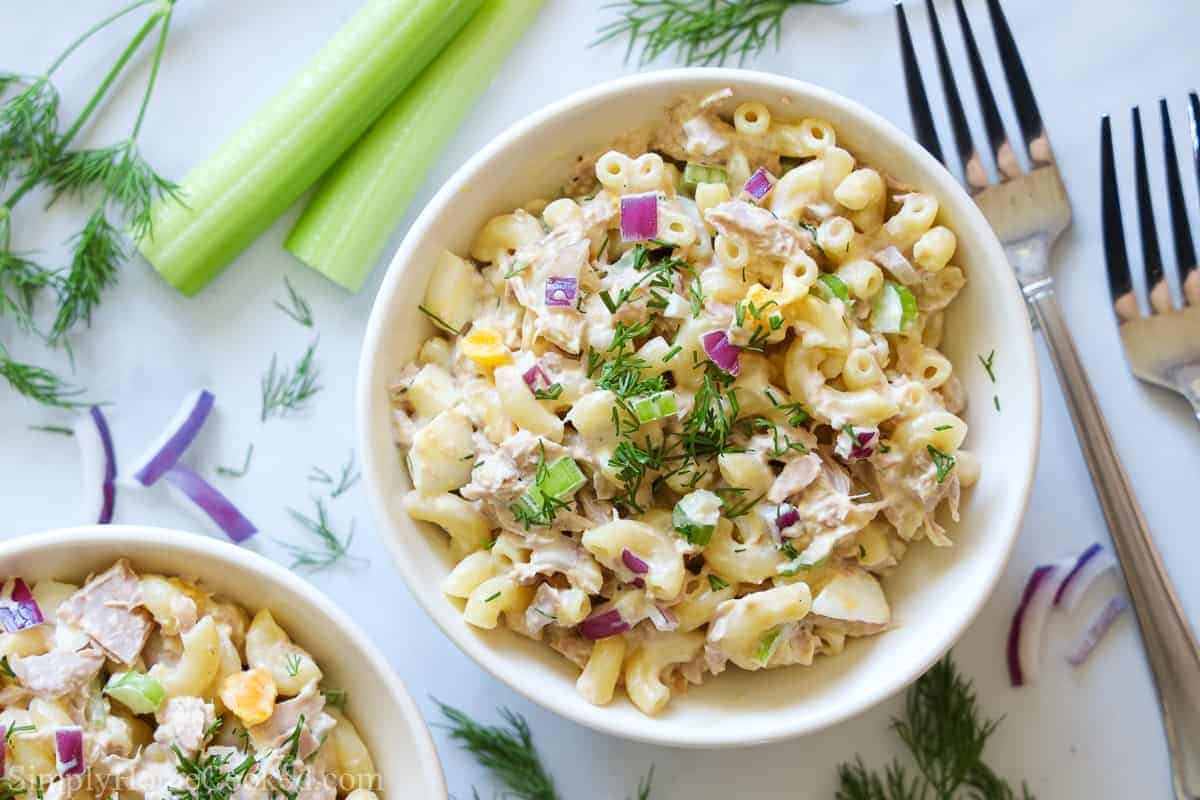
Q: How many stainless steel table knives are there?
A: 0